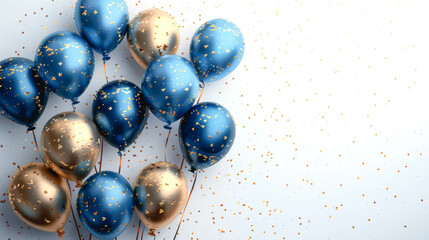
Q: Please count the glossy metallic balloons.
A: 12